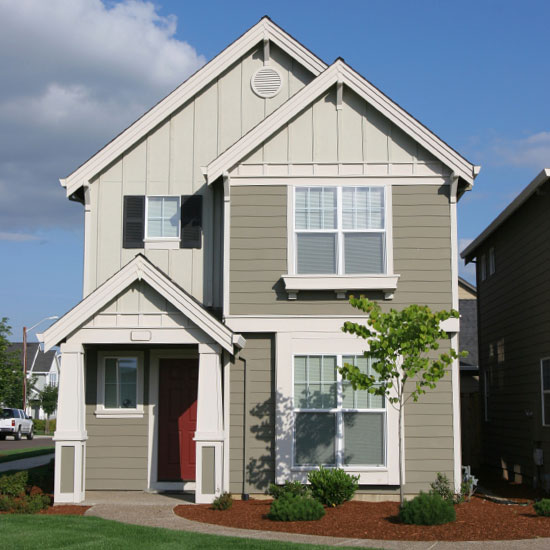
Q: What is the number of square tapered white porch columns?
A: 2